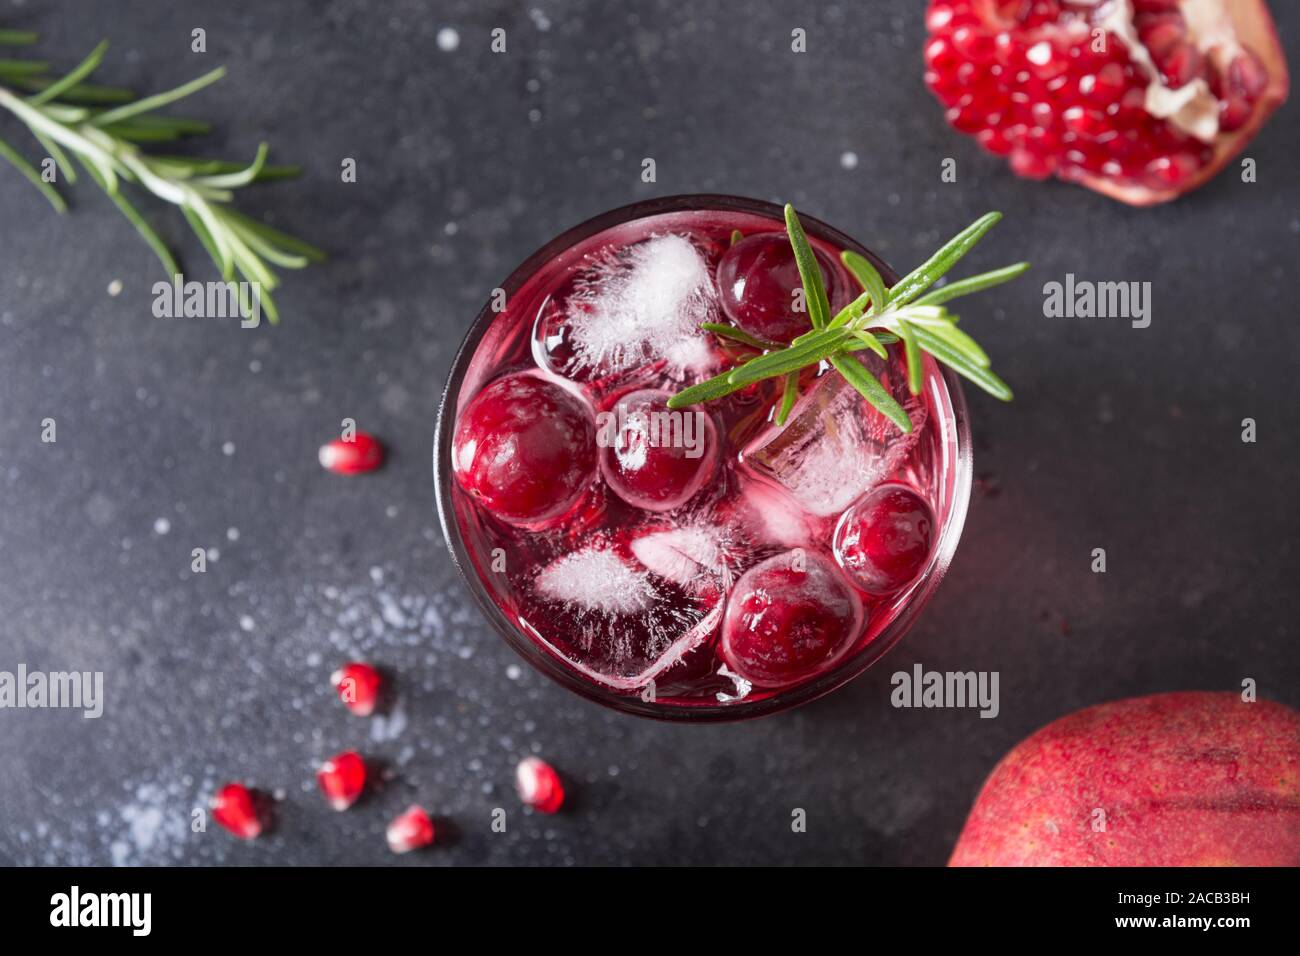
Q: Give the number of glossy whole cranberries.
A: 5